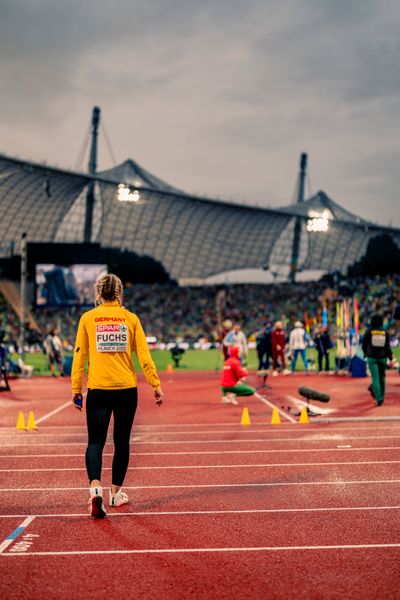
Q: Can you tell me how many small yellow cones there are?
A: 5